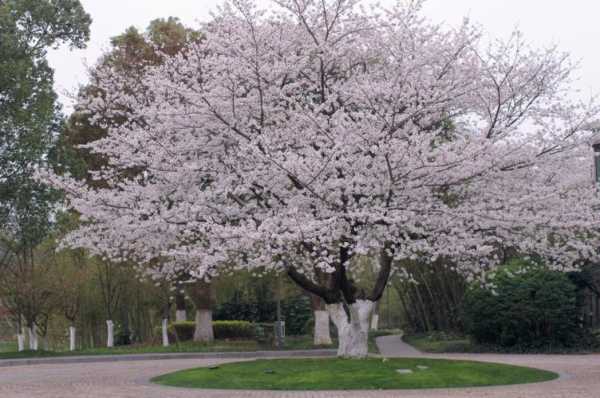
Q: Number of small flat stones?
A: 2